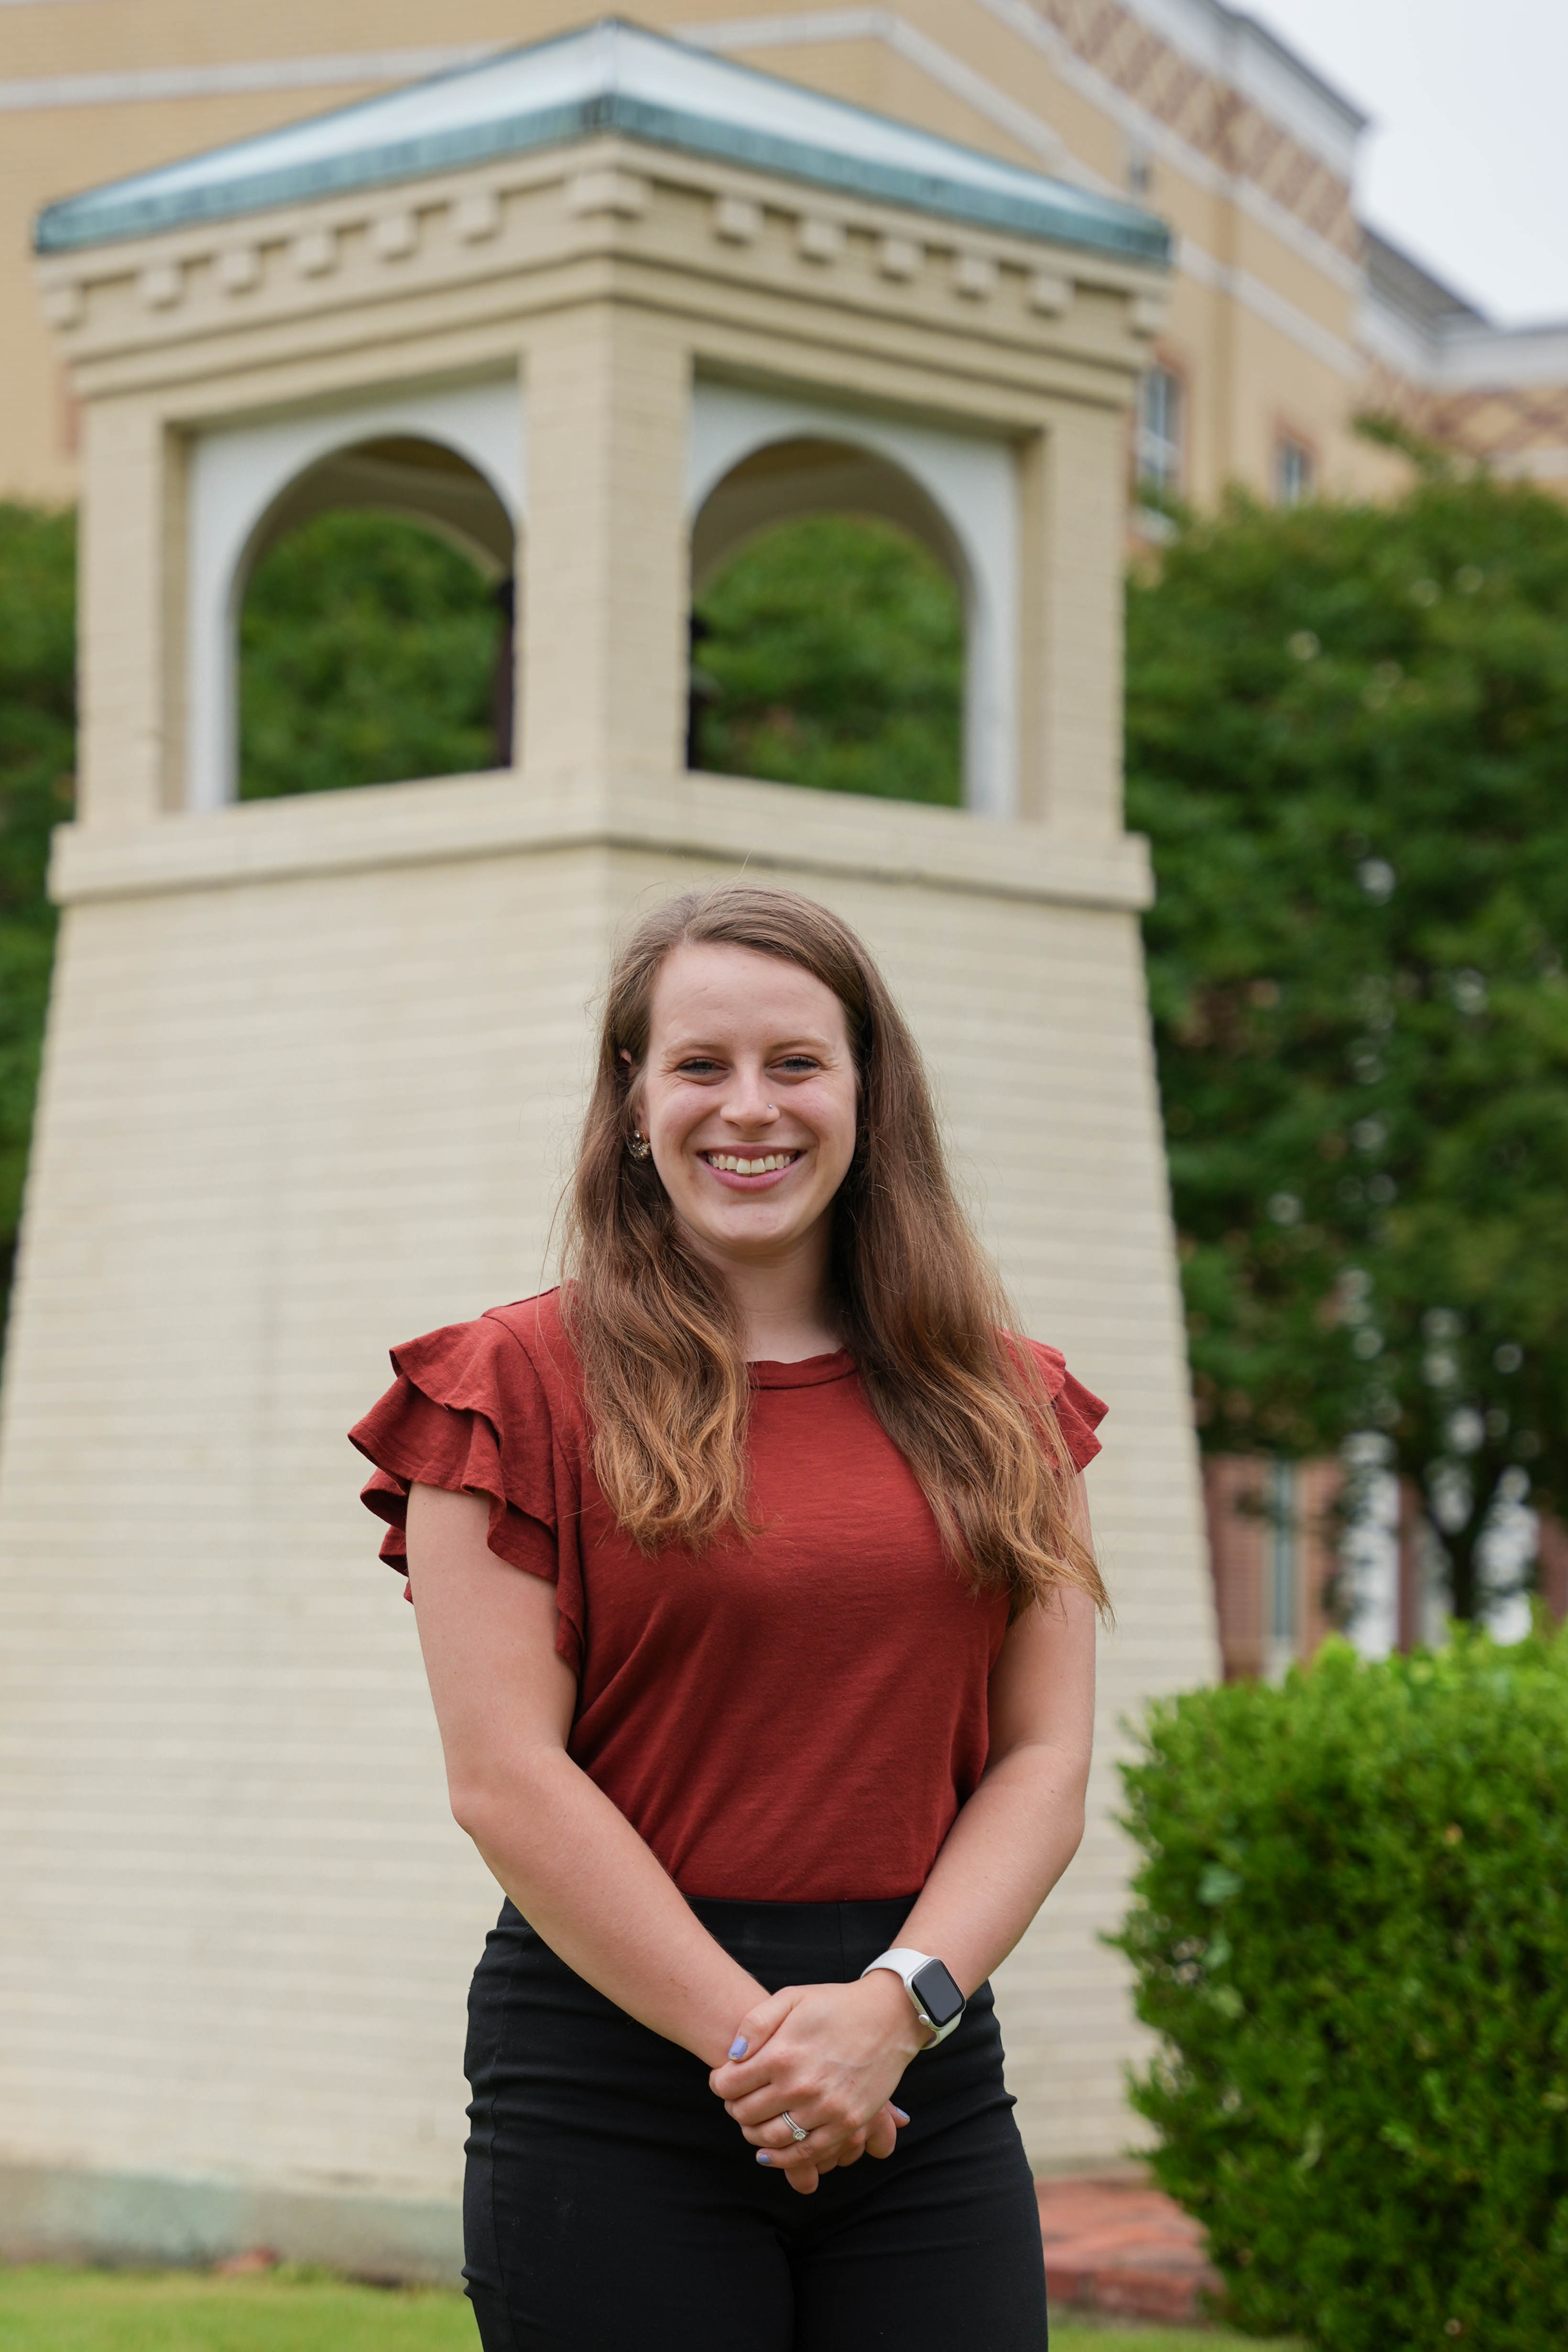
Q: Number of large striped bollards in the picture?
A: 0